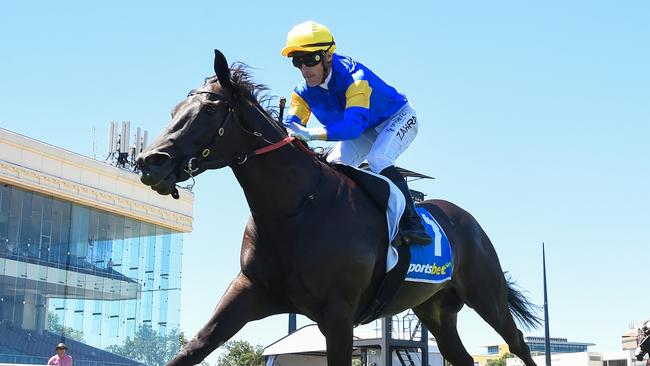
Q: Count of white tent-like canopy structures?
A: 1